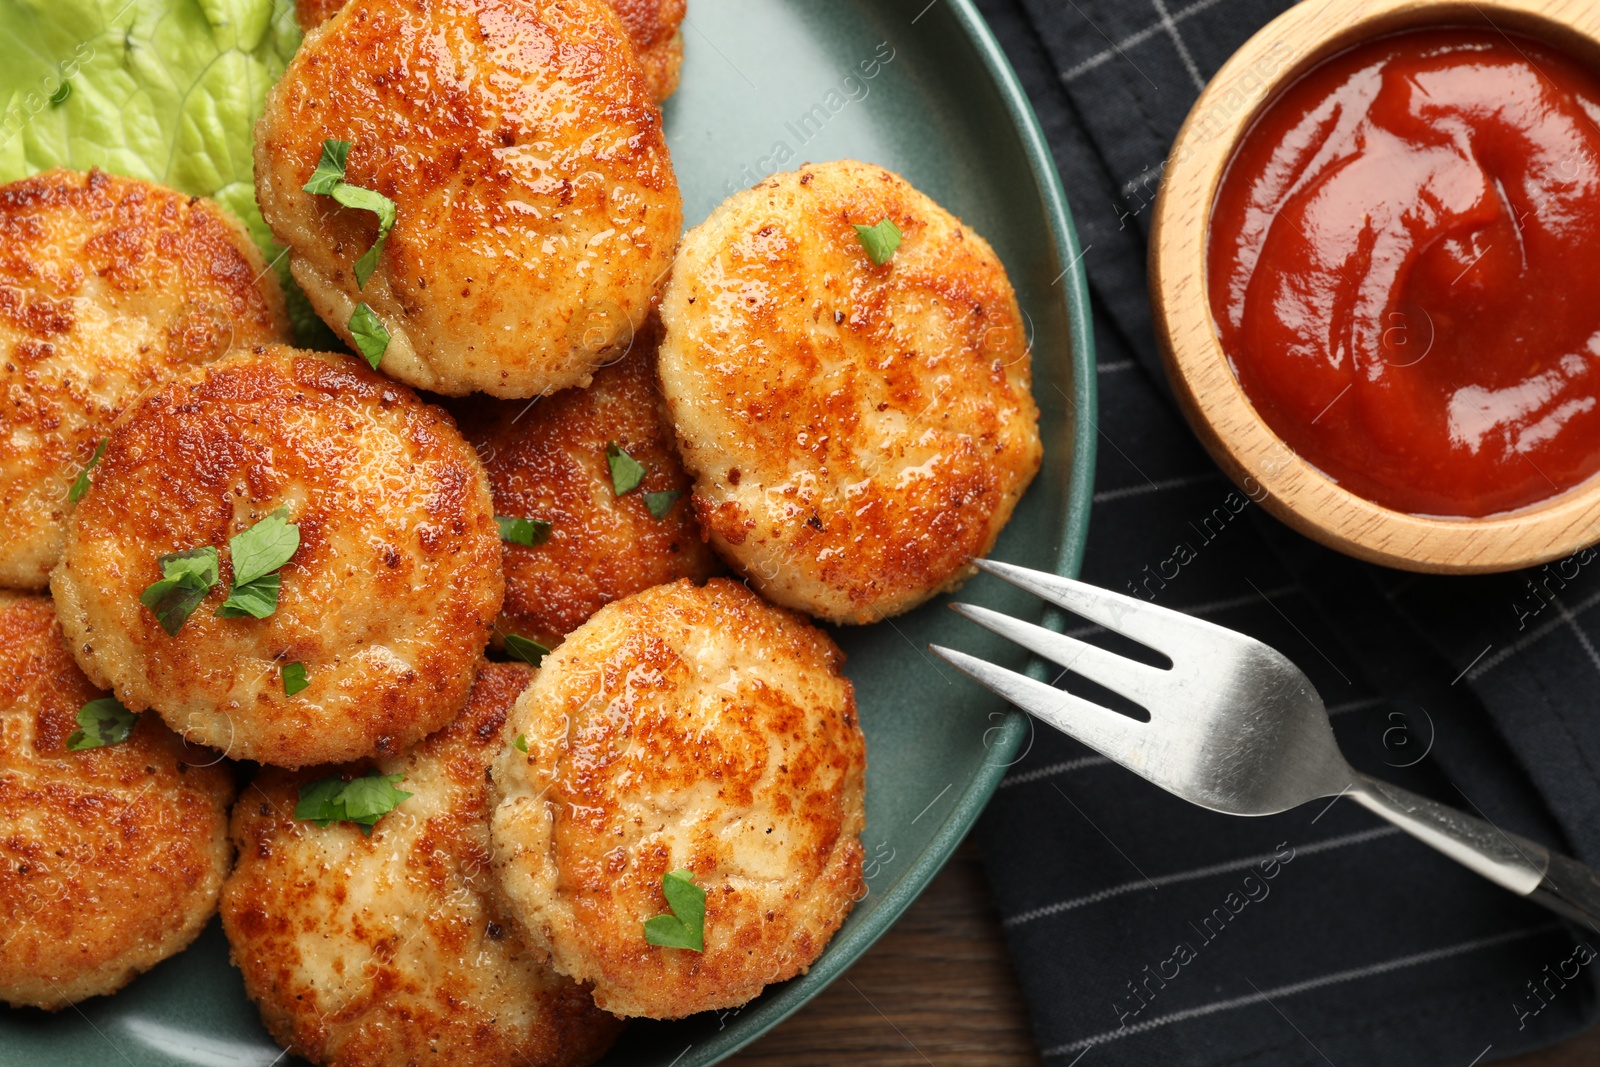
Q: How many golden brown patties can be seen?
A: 9